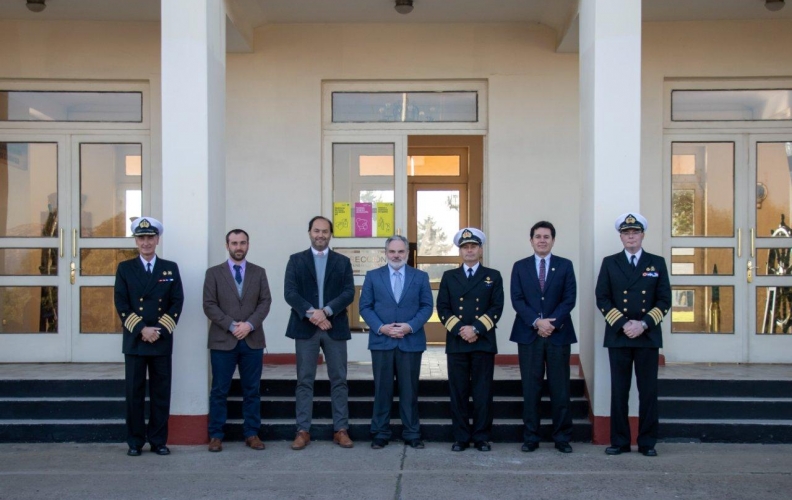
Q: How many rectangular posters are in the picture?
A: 3